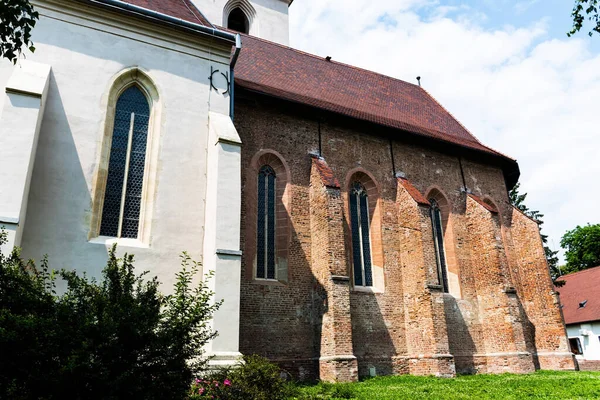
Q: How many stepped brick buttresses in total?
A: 4